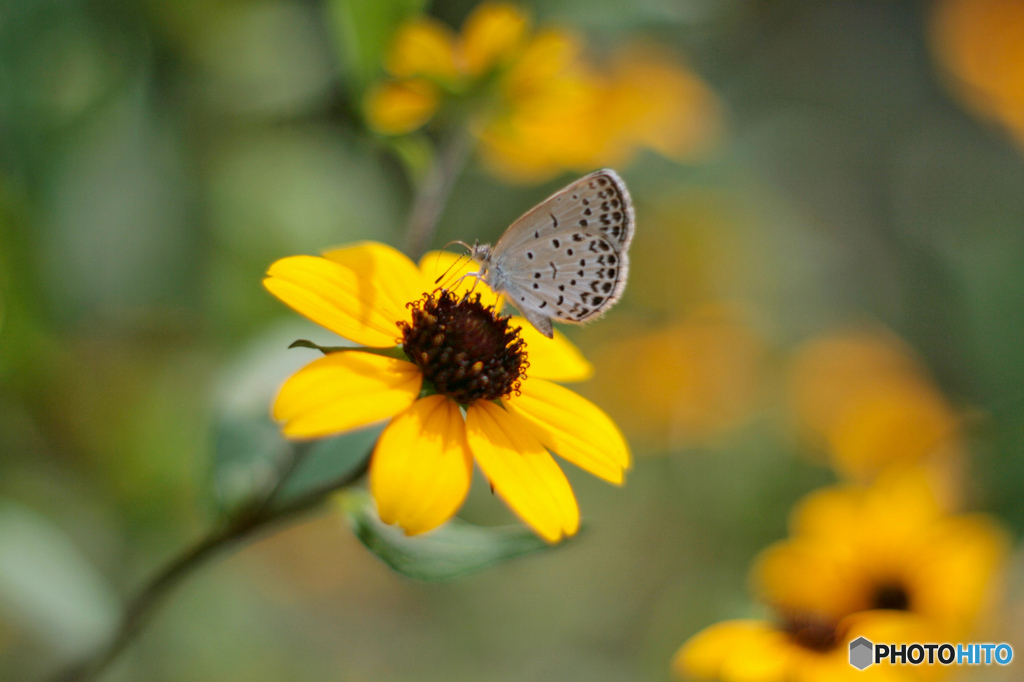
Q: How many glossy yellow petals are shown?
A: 8